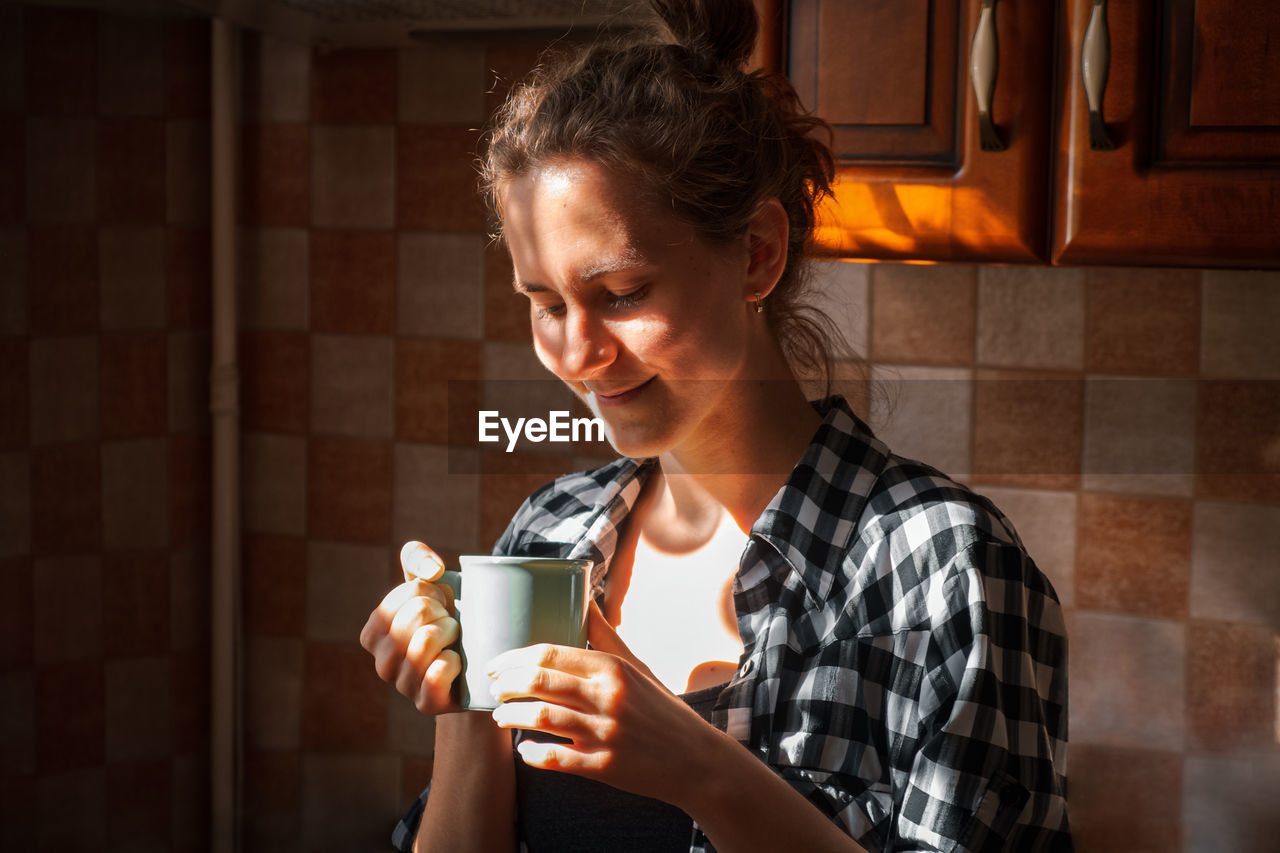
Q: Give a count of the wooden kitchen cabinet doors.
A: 2